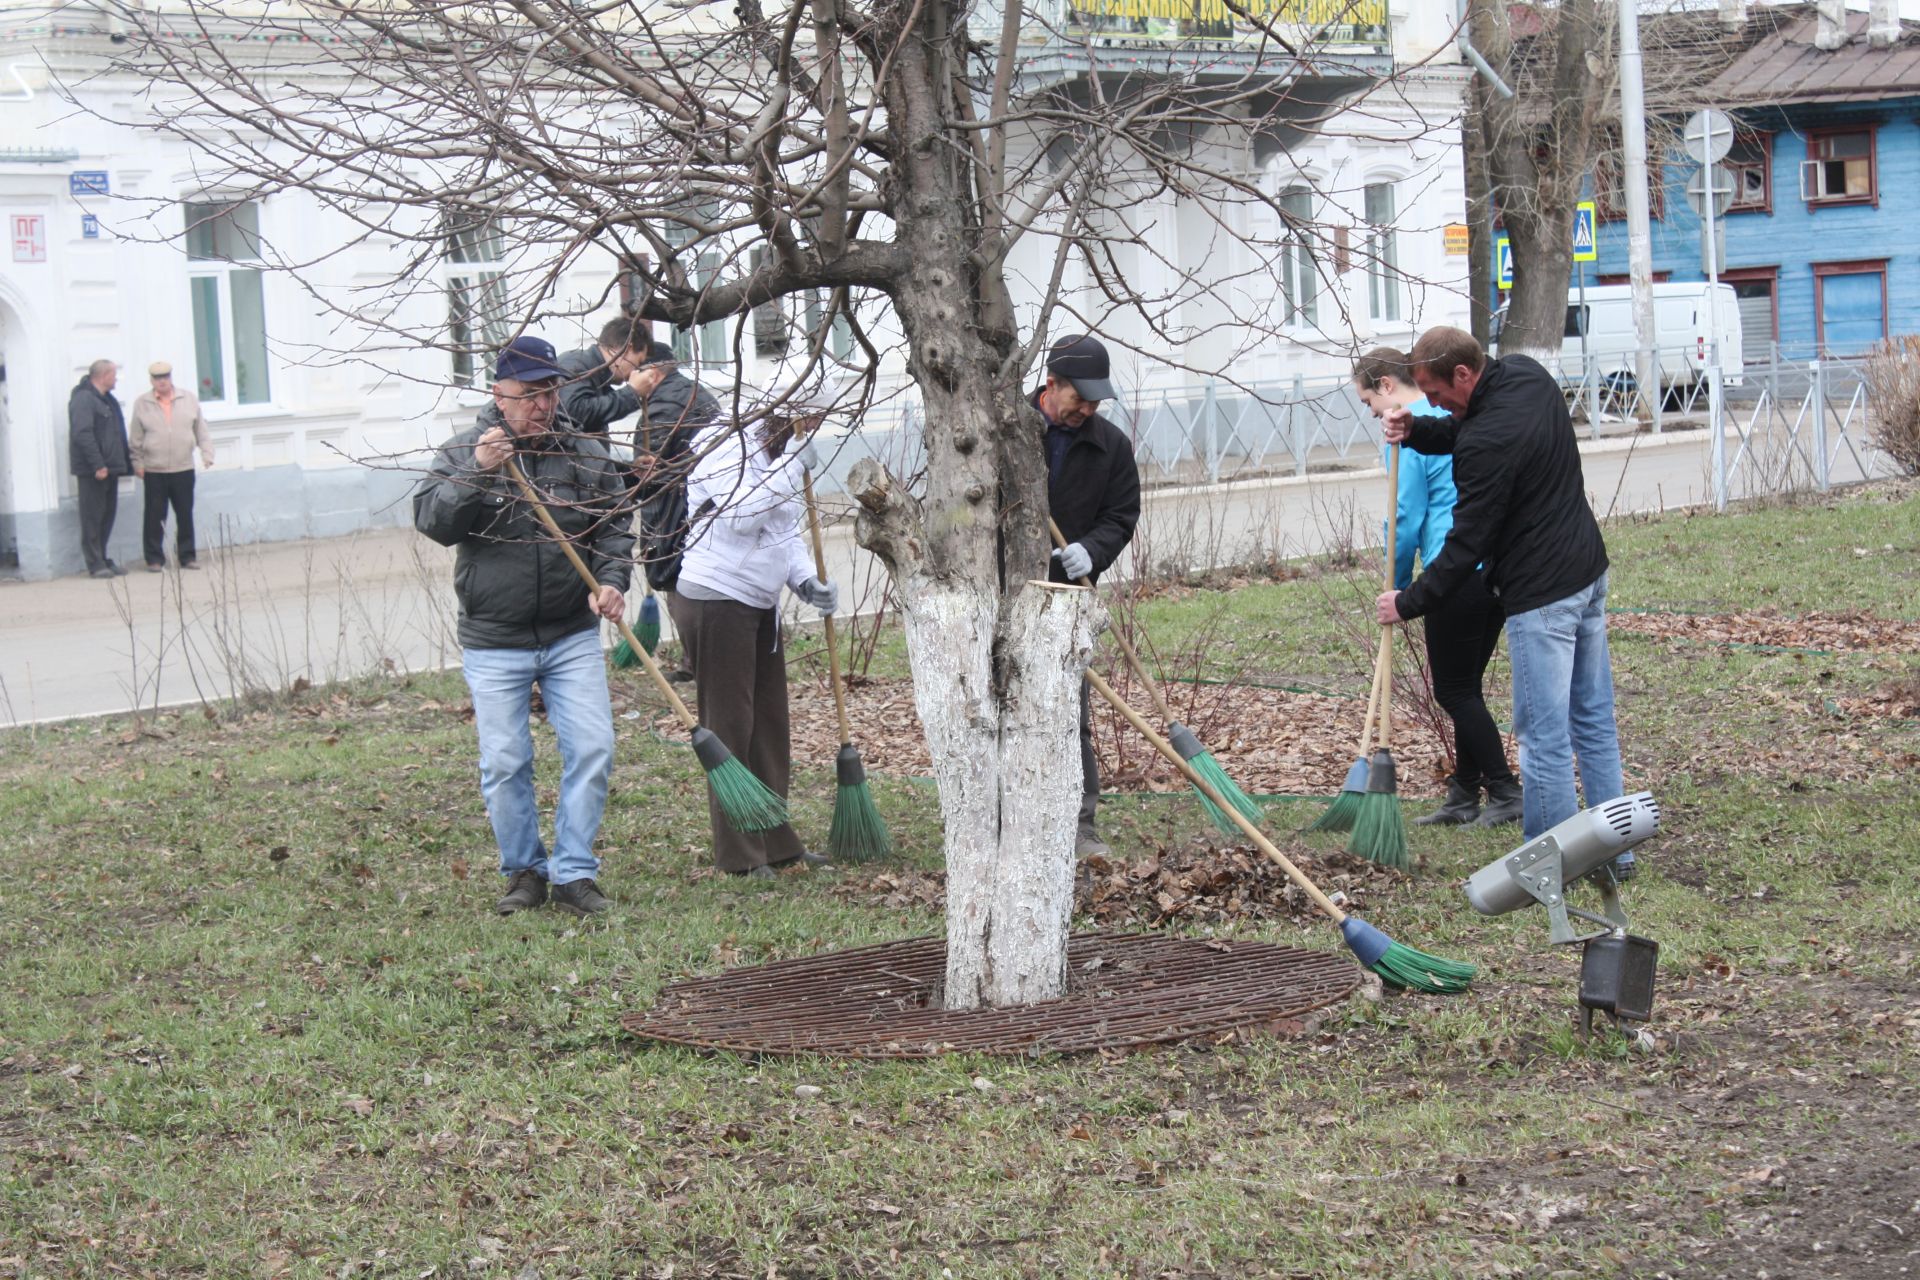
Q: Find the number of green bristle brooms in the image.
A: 7